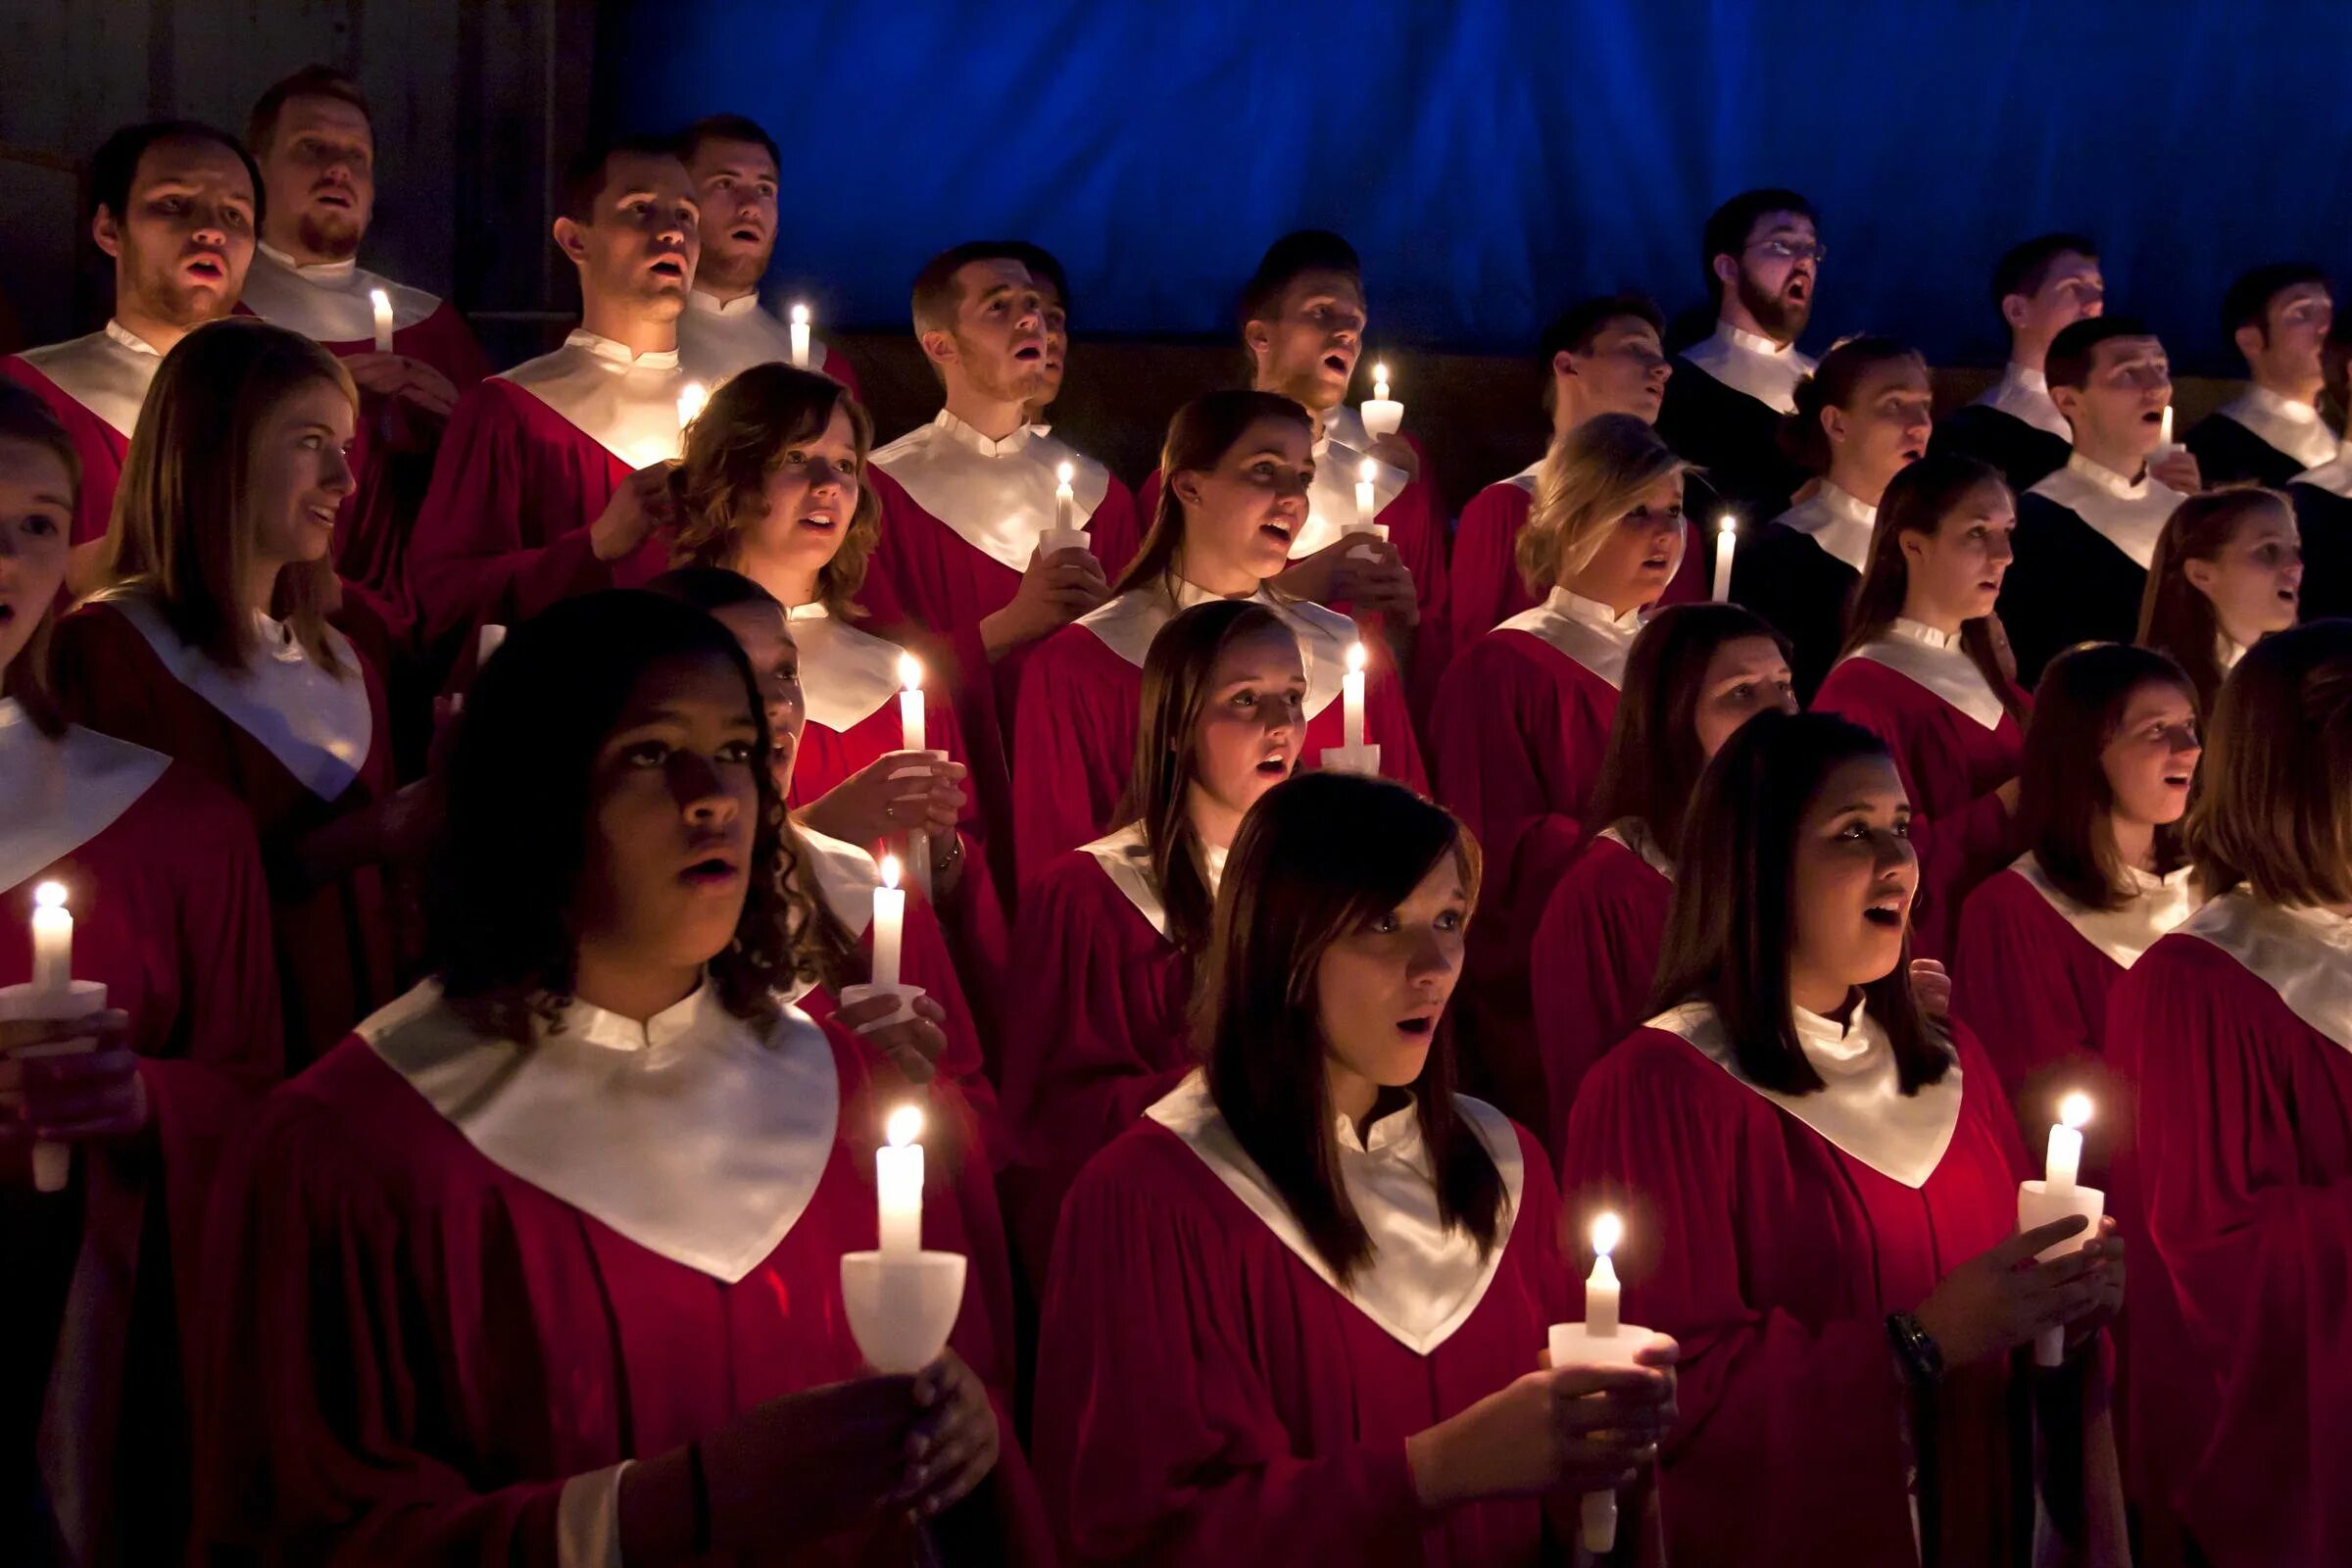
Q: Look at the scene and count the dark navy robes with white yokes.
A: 6